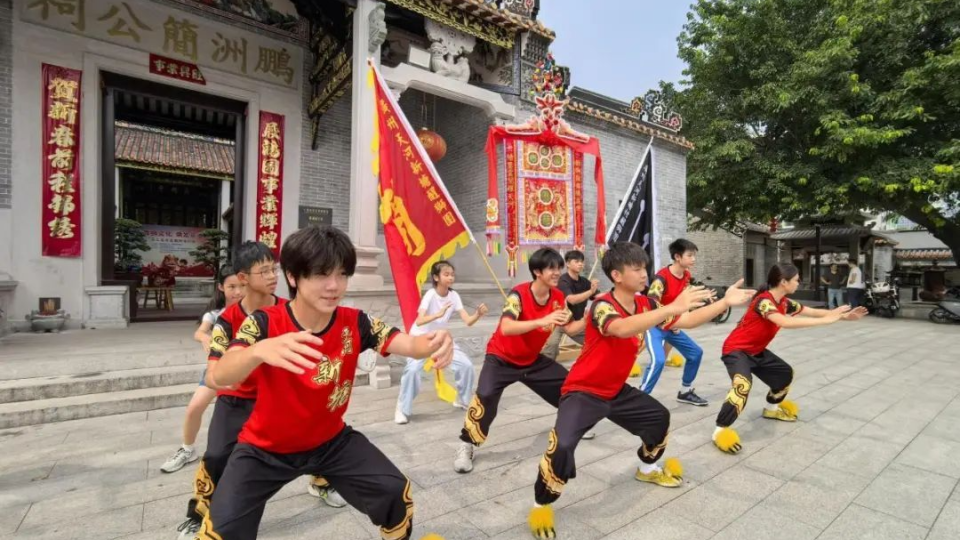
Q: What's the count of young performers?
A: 9